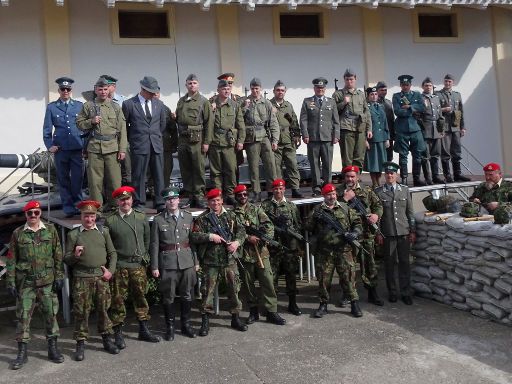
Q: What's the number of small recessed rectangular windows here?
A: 3